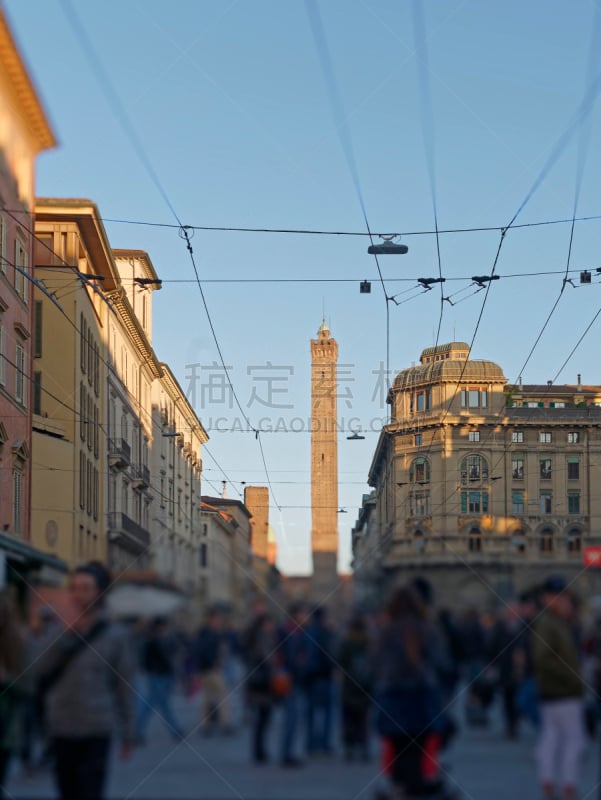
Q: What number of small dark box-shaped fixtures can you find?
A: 2